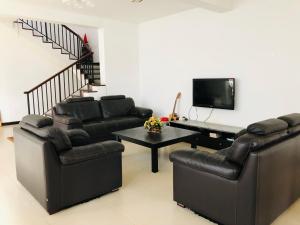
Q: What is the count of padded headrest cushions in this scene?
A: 5